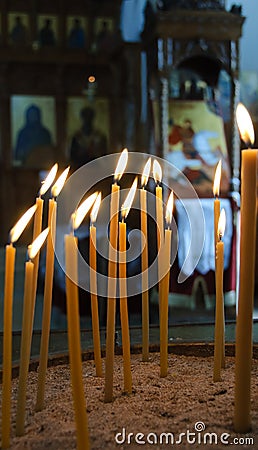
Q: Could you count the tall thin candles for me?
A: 14